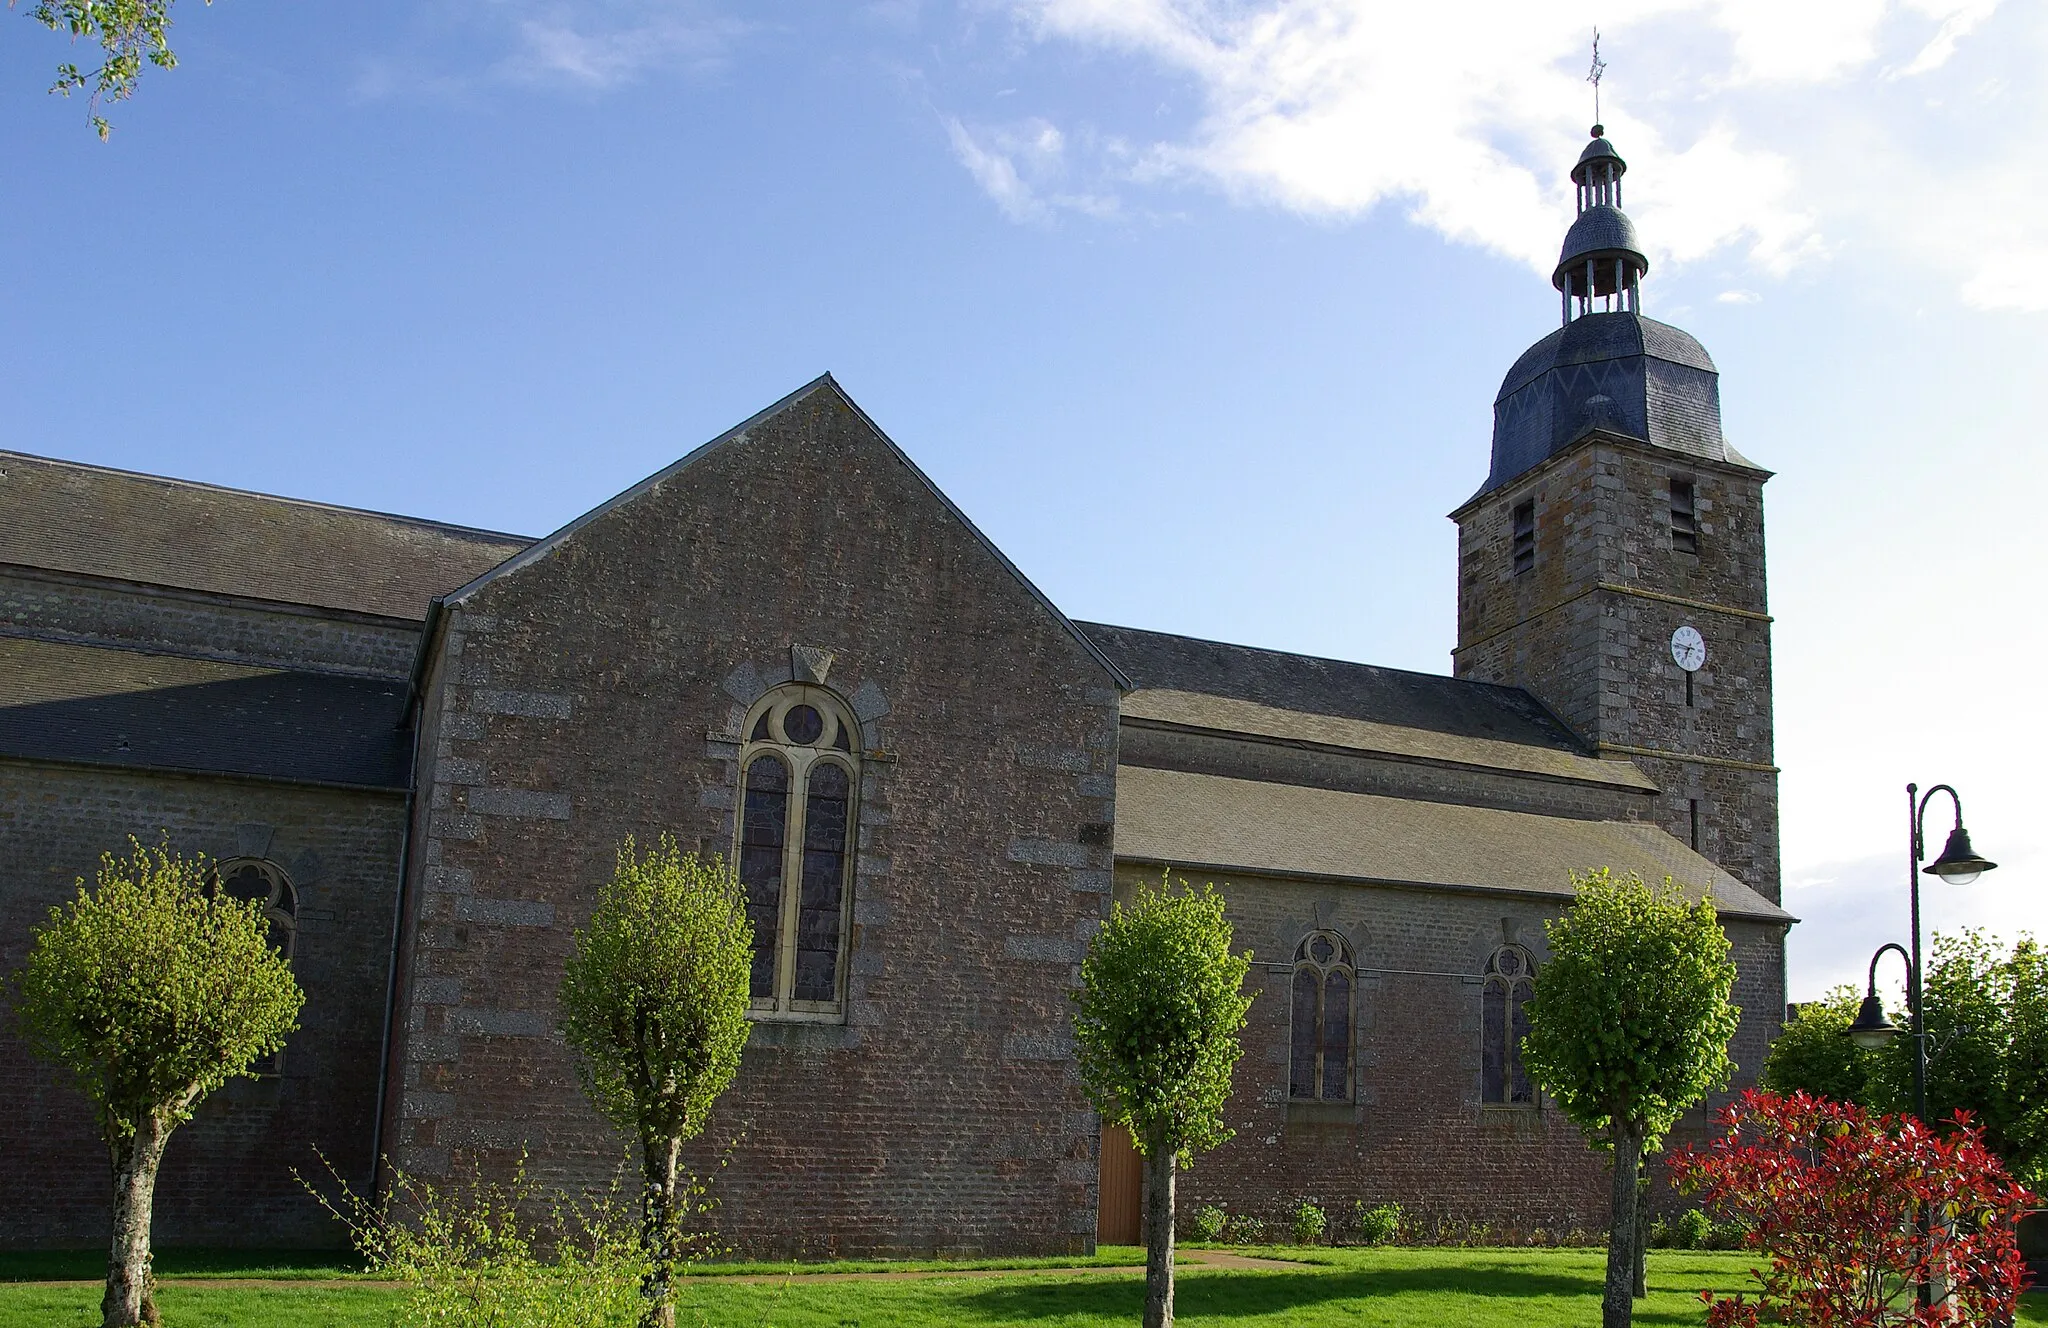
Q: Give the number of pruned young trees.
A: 4